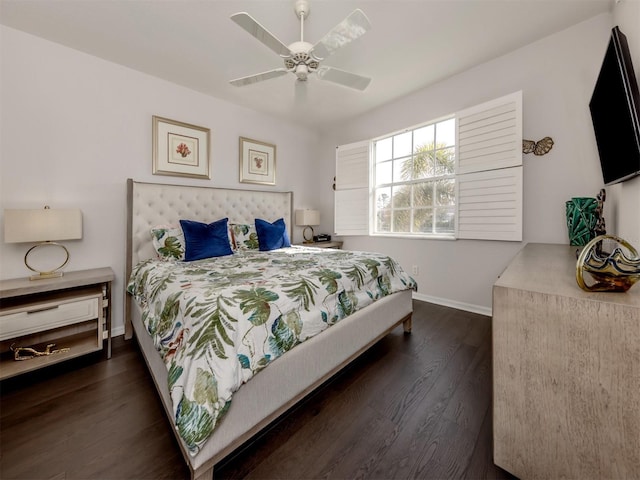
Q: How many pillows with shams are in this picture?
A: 2